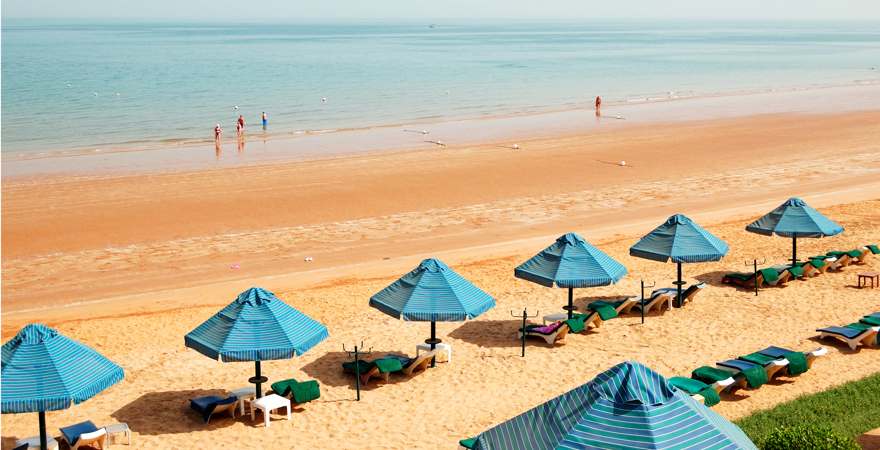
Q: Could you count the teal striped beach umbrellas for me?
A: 7